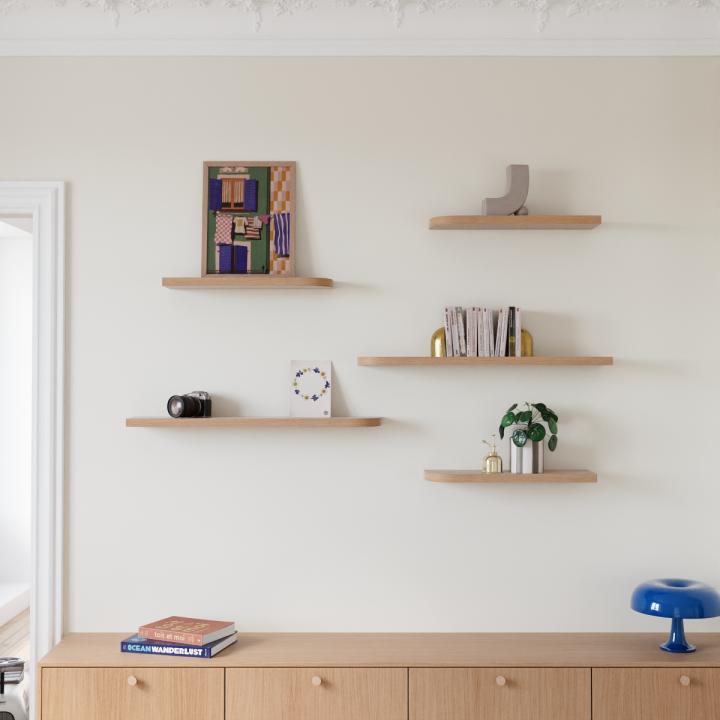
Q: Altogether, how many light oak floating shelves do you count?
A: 5